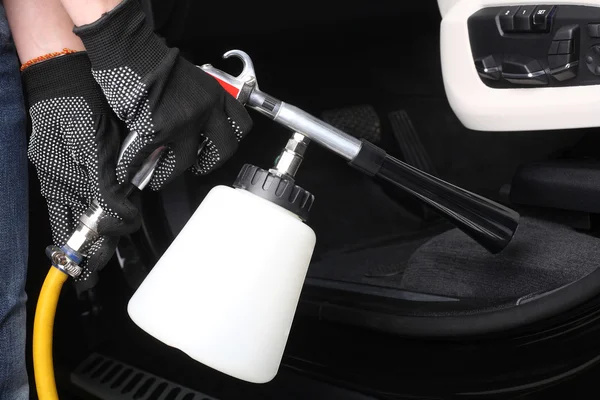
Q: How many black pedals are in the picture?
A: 2